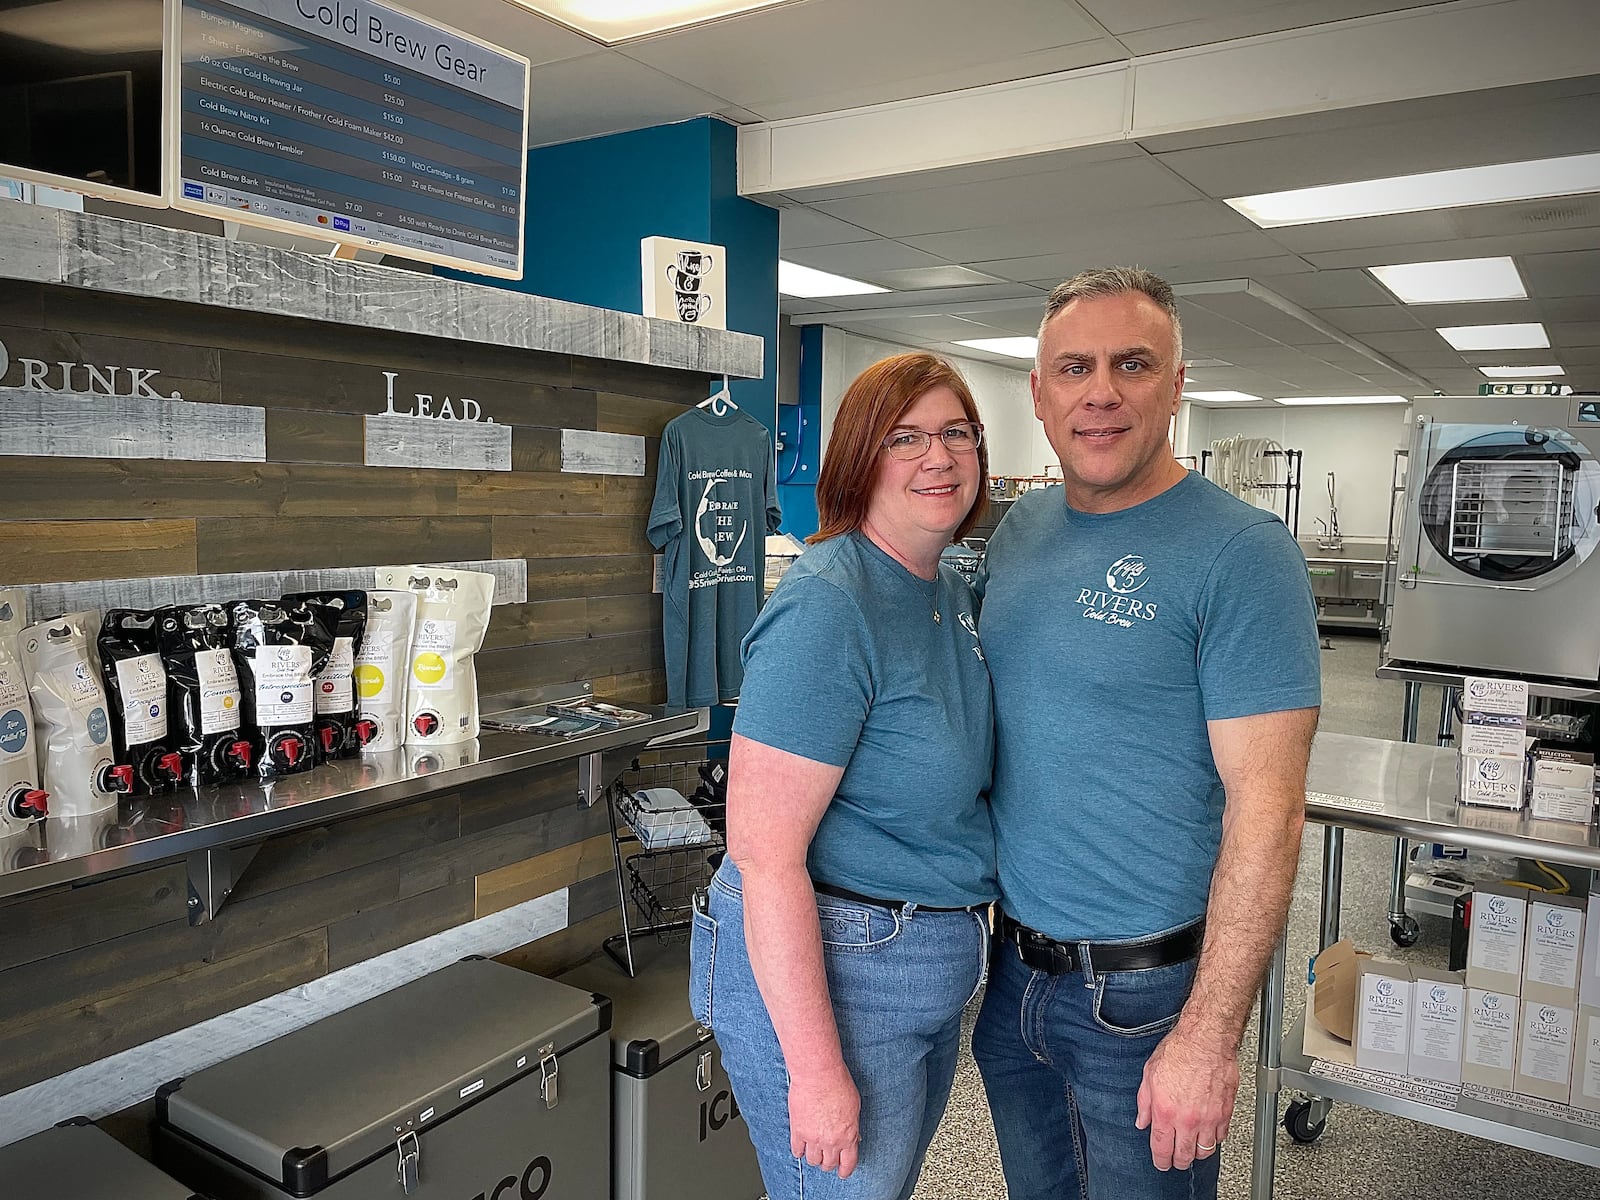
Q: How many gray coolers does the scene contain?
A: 3